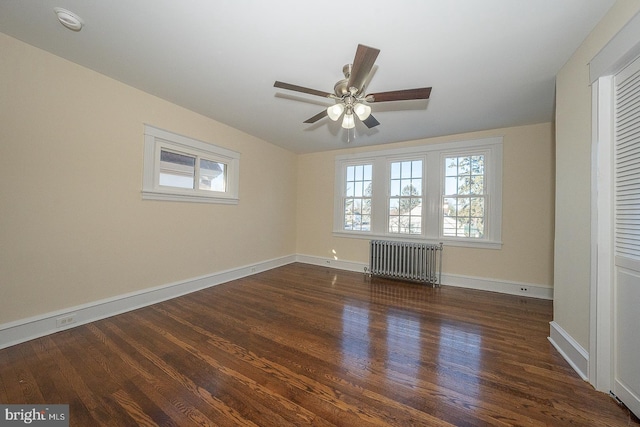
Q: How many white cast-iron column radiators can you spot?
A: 1